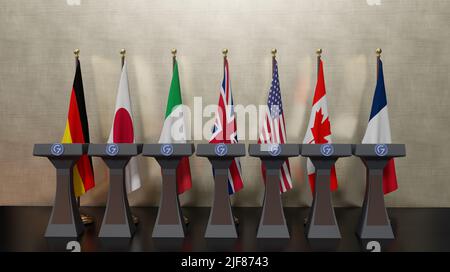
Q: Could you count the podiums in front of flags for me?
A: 7